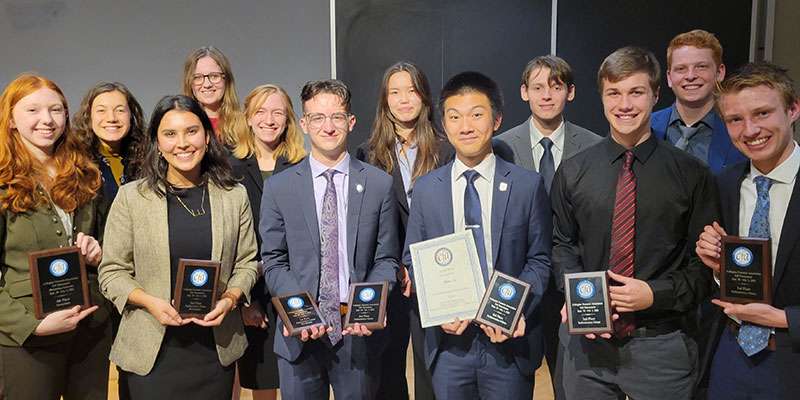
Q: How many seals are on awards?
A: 8